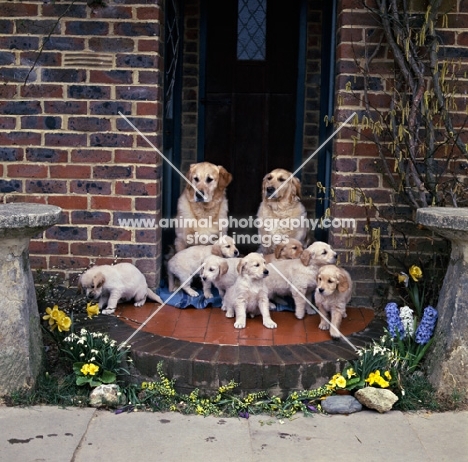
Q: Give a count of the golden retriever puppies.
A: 7